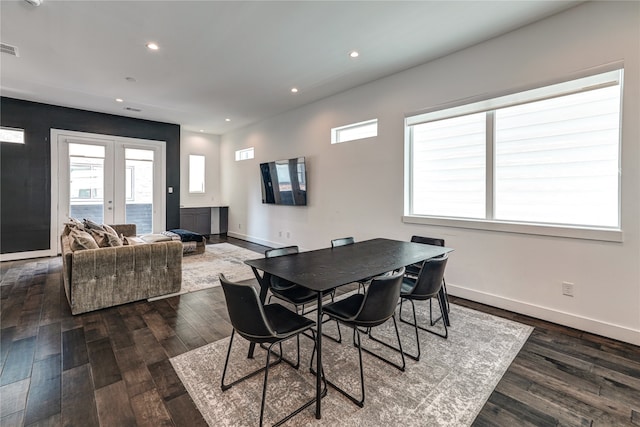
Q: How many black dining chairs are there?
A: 6